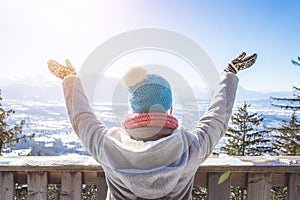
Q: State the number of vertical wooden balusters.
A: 7